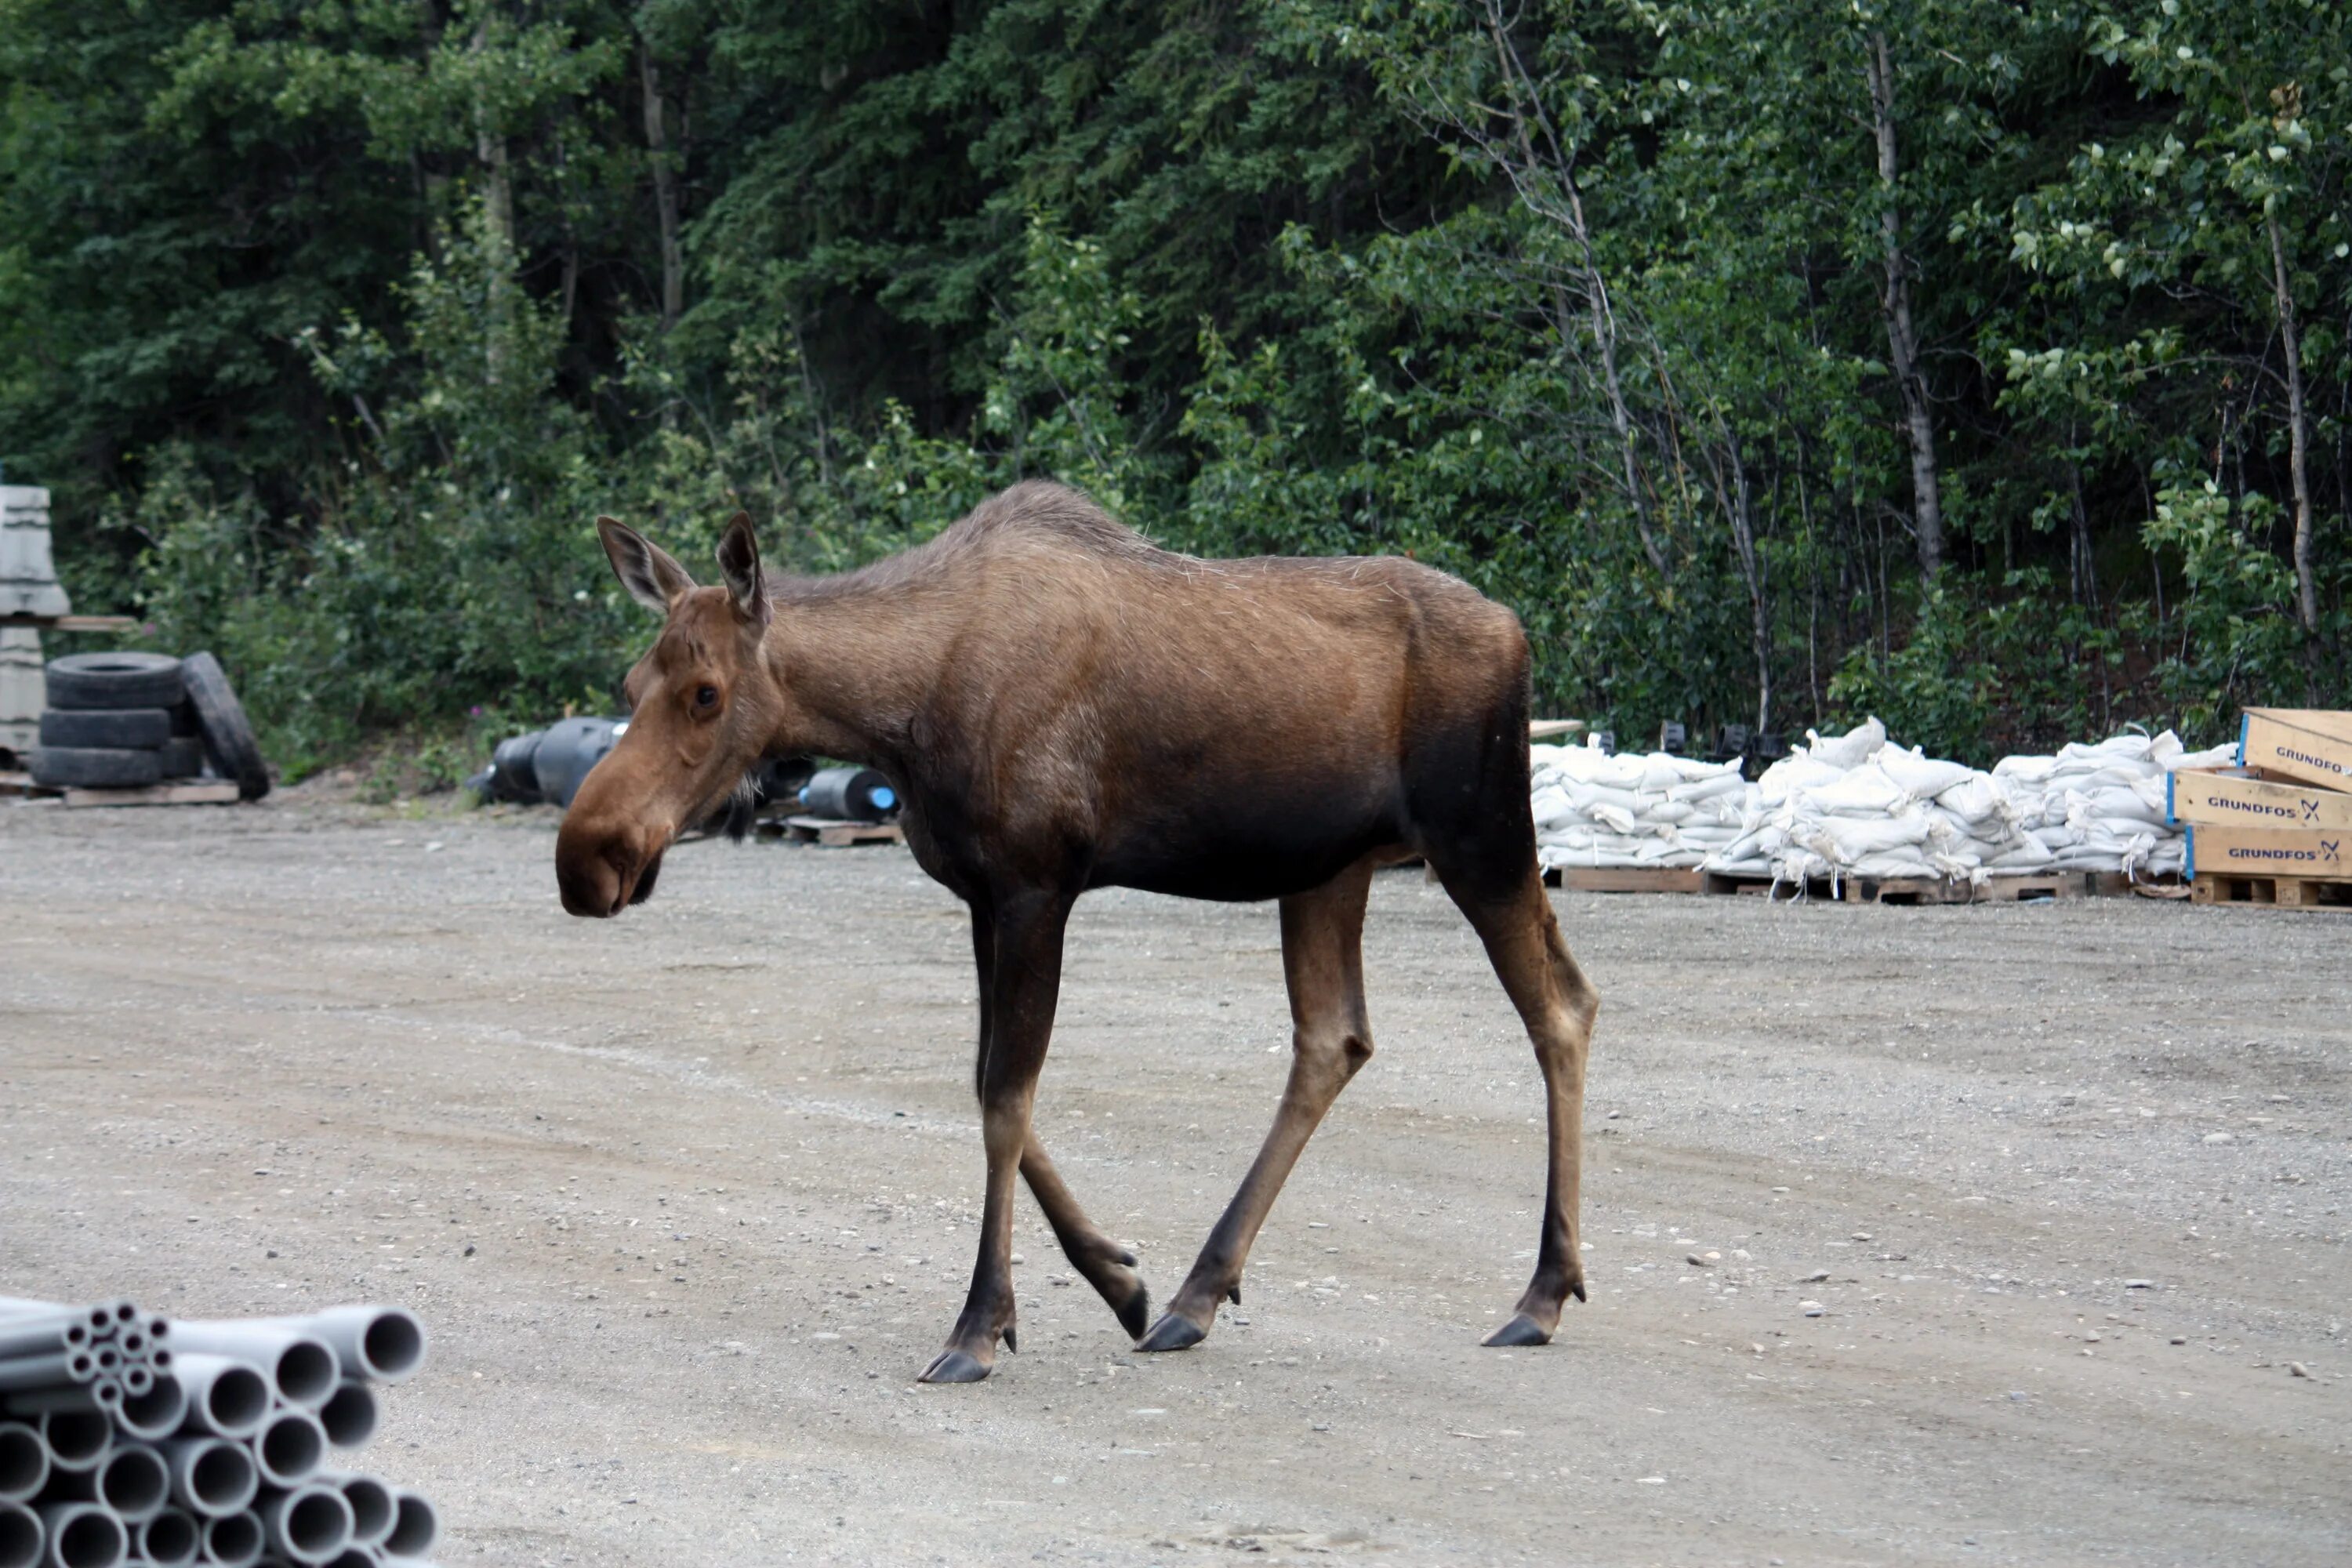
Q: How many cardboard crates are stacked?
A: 3